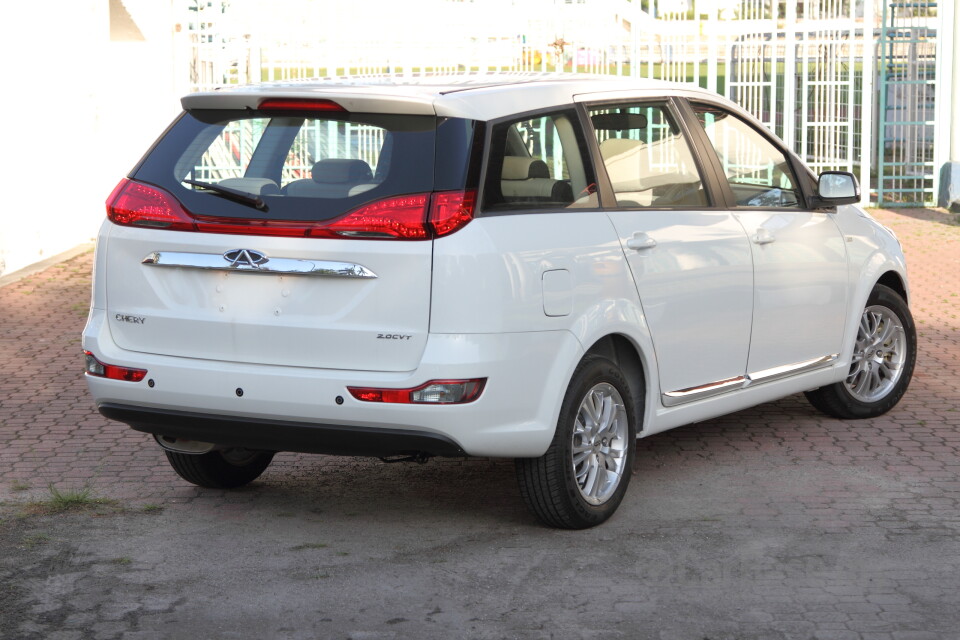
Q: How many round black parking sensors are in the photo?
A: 3